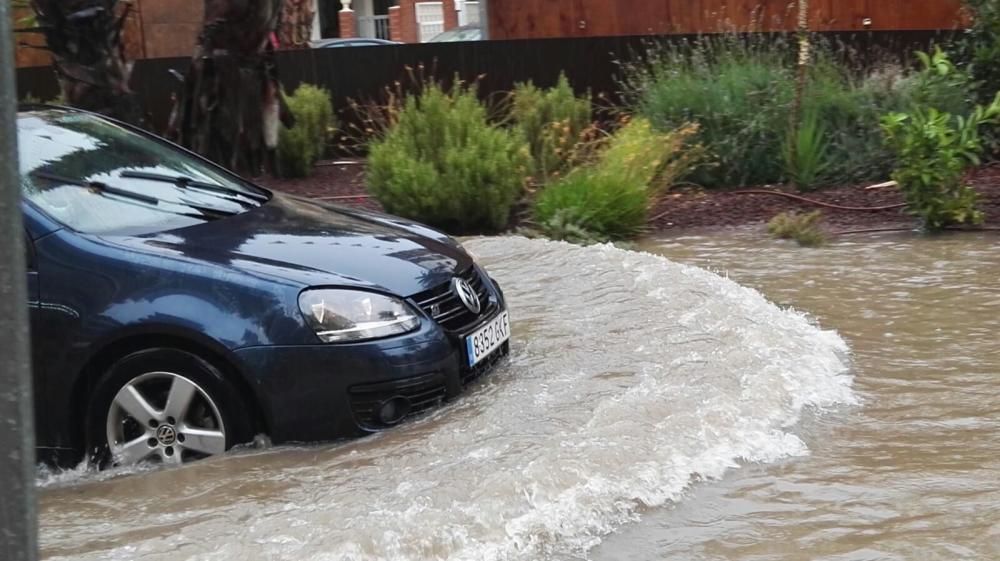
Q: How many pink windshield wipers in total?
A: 0